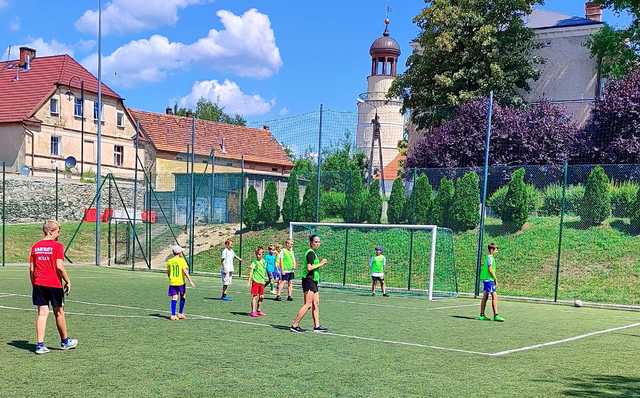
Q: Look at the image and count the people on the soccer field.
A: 10